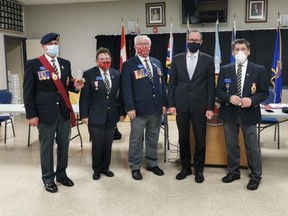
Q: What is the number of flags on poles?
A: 7